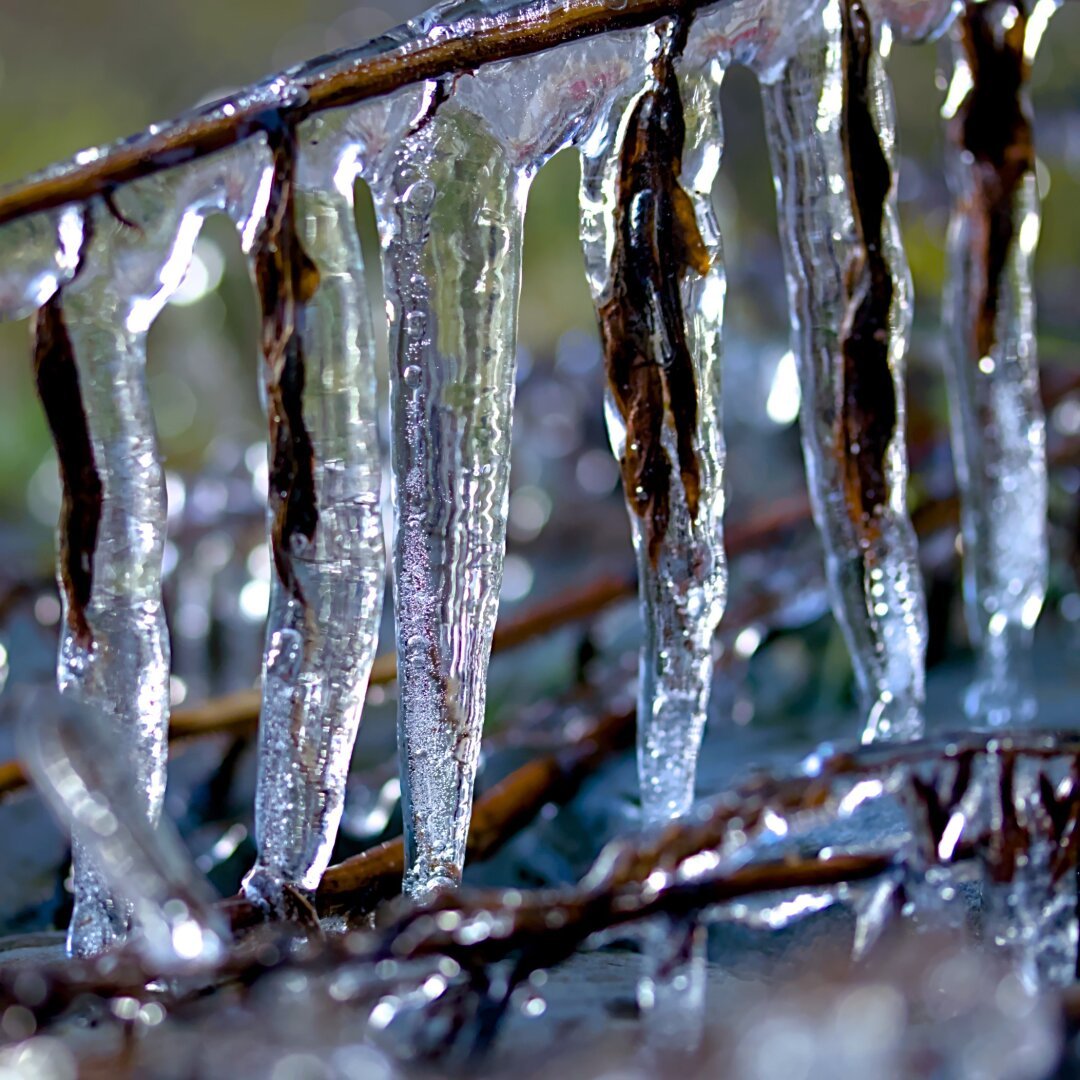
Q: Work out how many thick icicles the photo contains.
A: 6